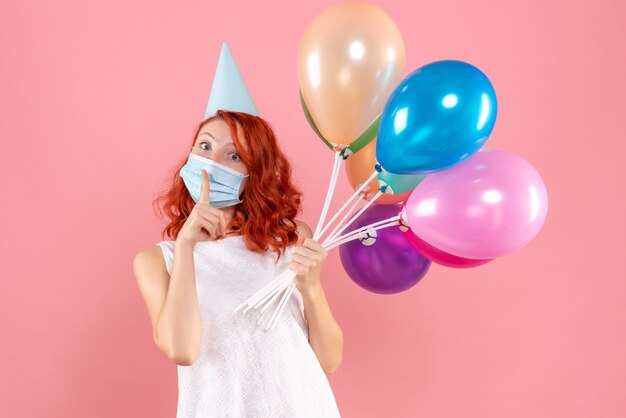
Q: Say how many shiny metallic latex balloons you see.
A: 8